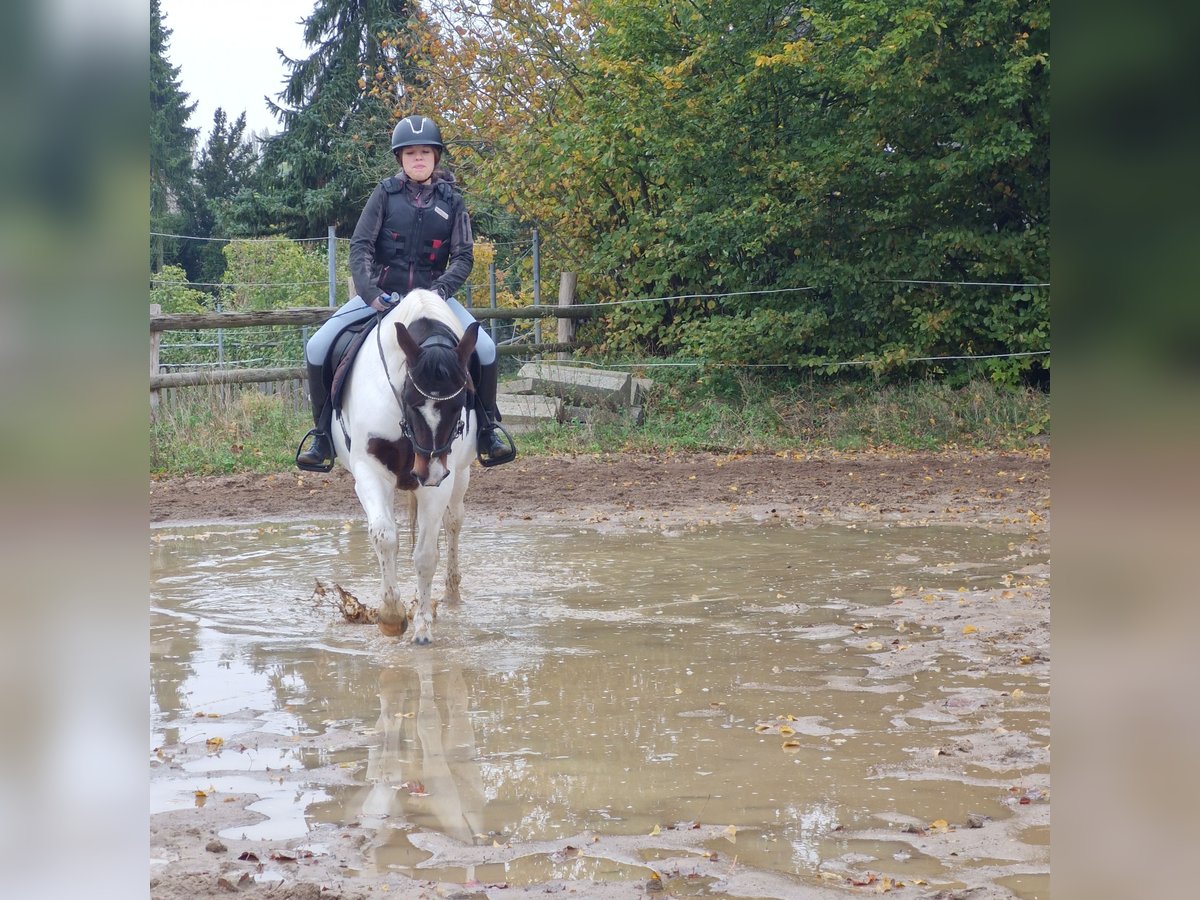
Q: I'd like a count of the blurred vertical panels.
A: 2